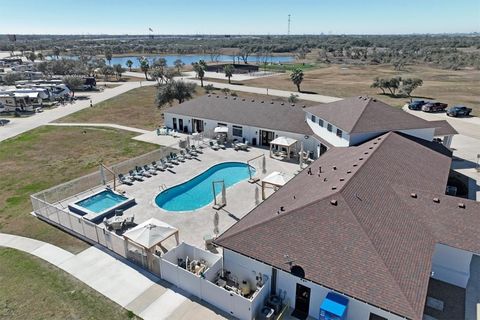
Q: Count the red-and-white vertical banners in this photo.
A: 0